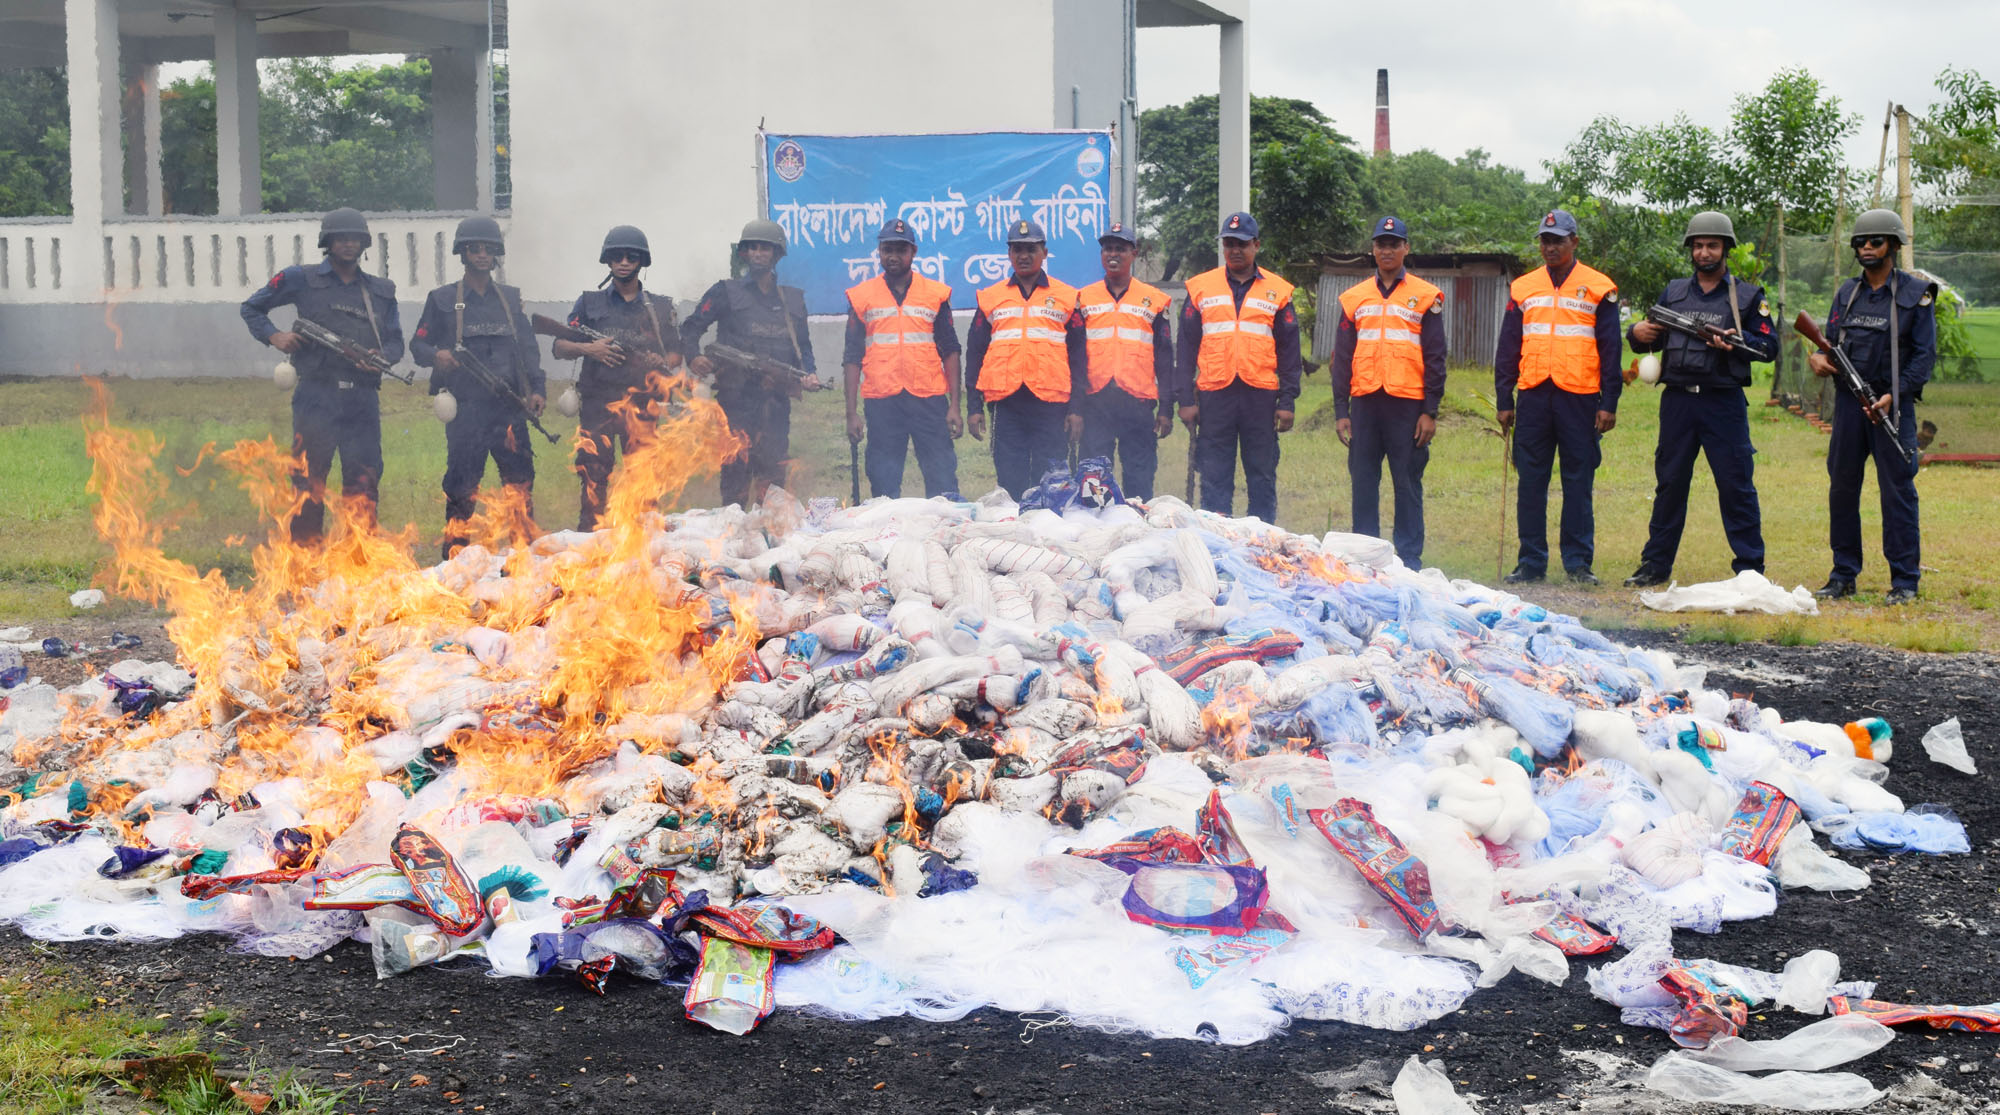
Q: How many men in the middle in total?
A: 6